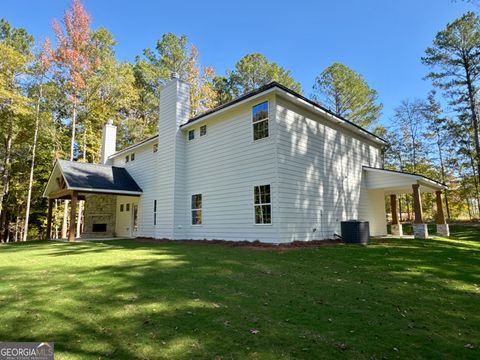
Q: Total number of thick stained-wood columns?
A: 5